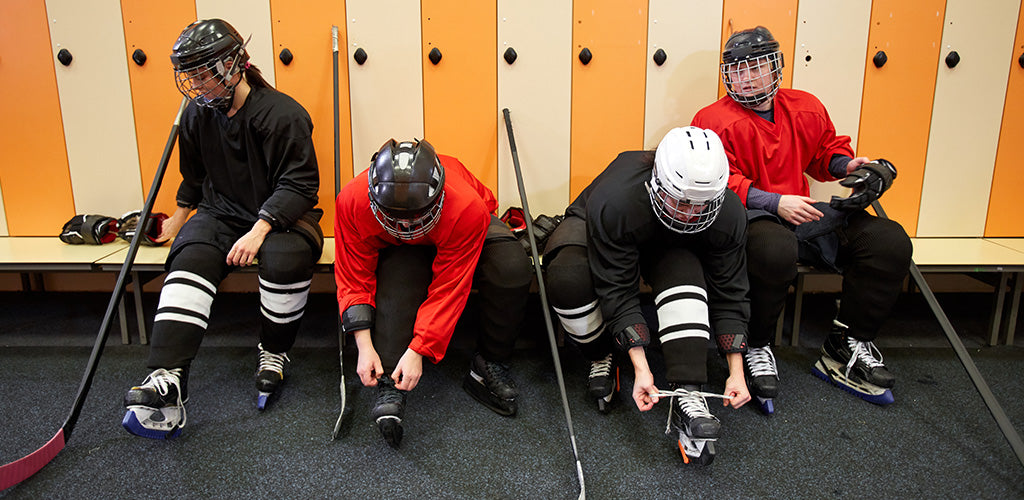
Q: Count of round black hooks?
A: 11